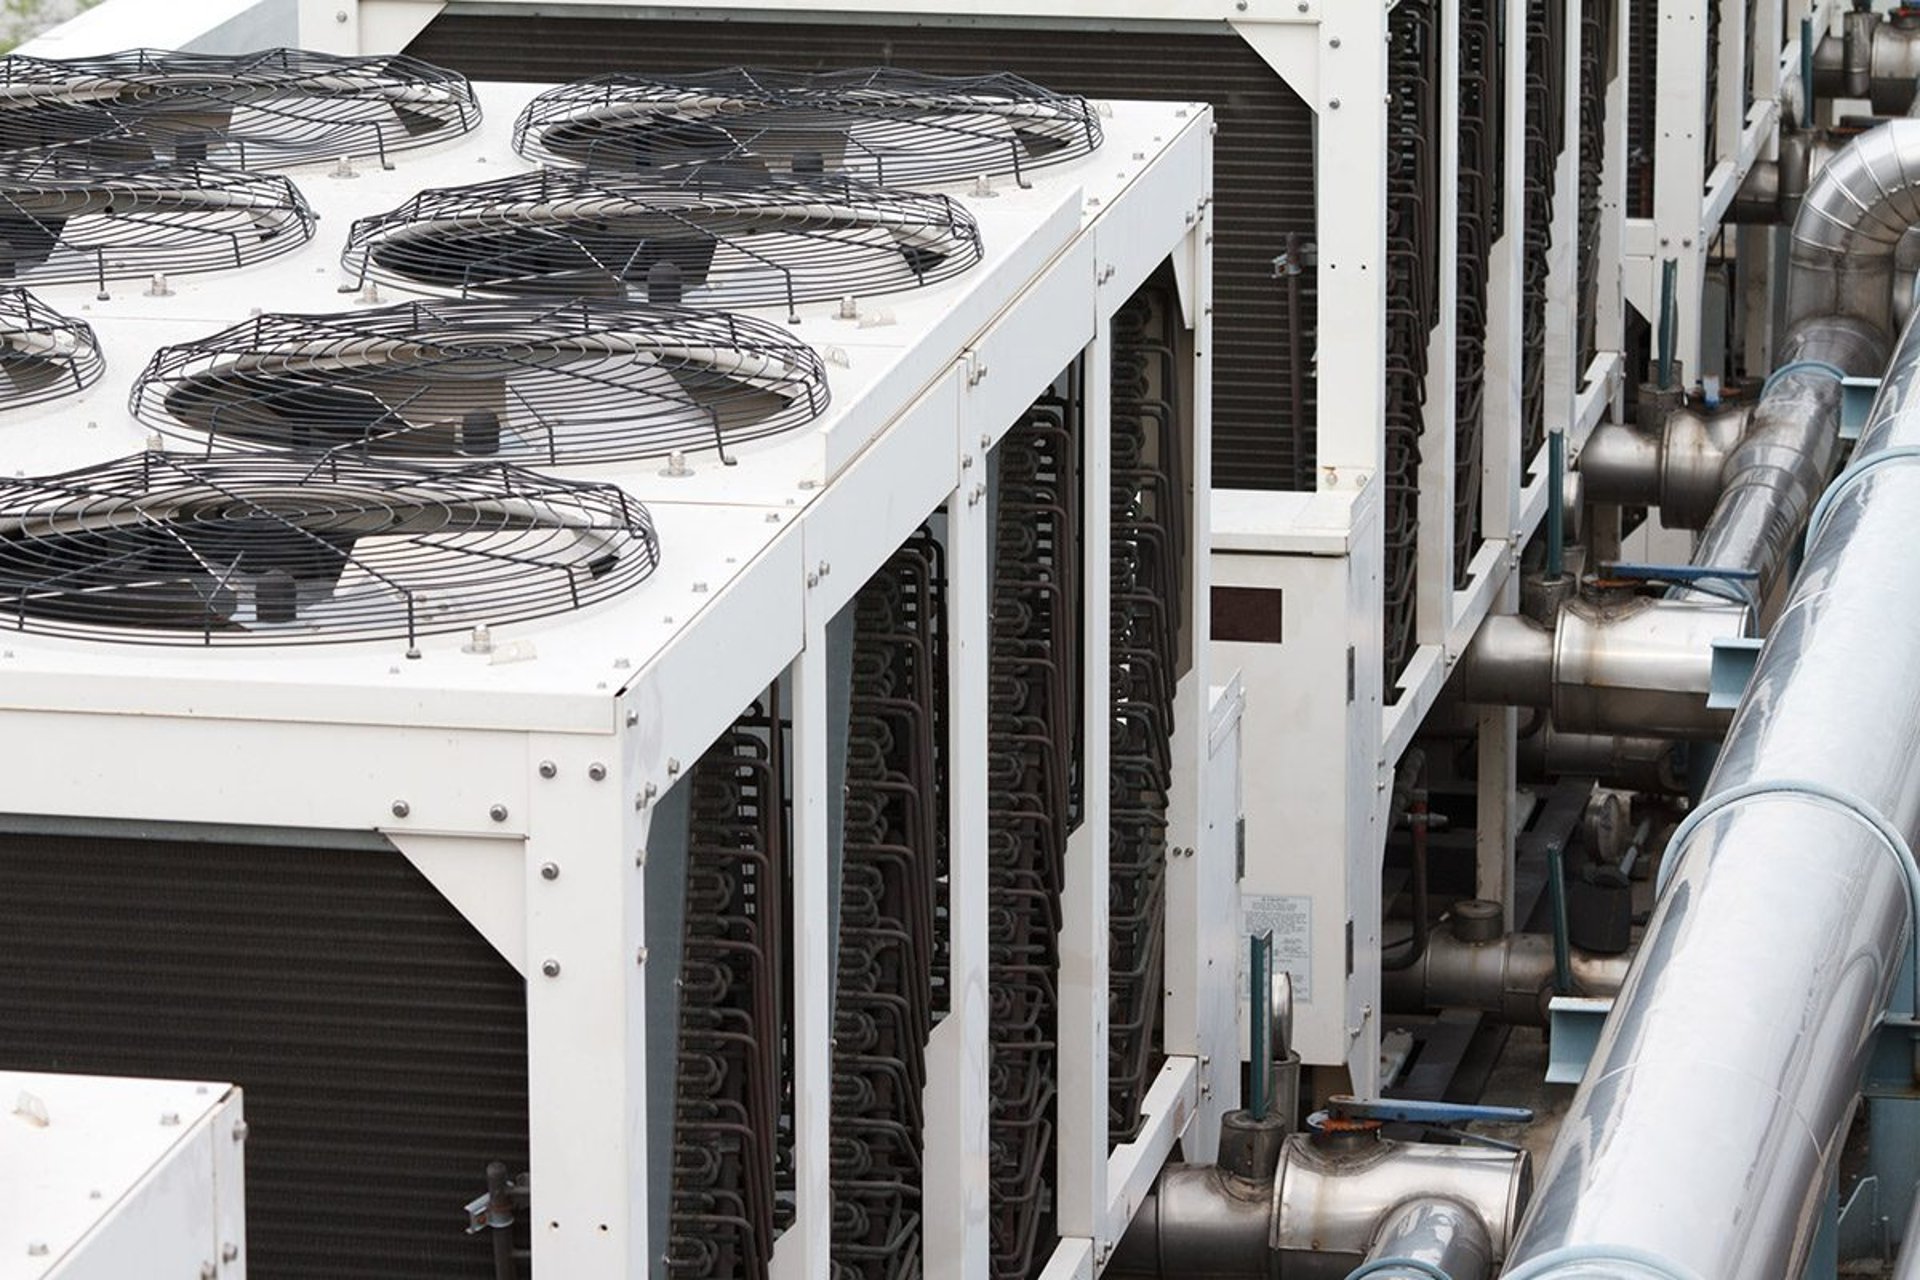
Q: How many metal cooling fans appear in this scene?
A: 7